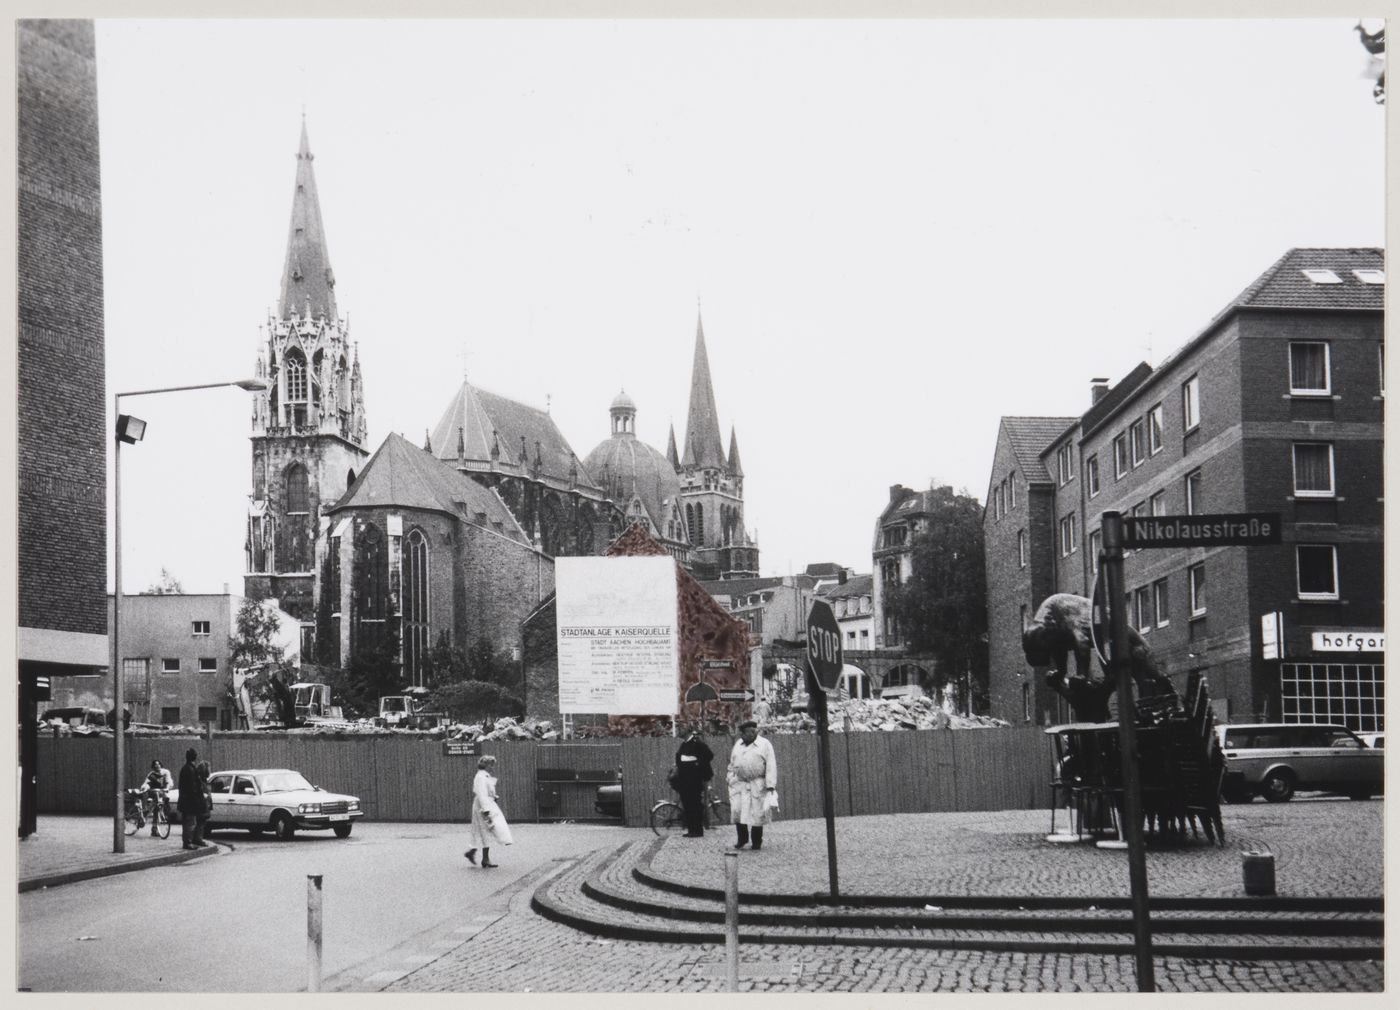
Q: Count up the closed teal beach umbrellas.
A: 0